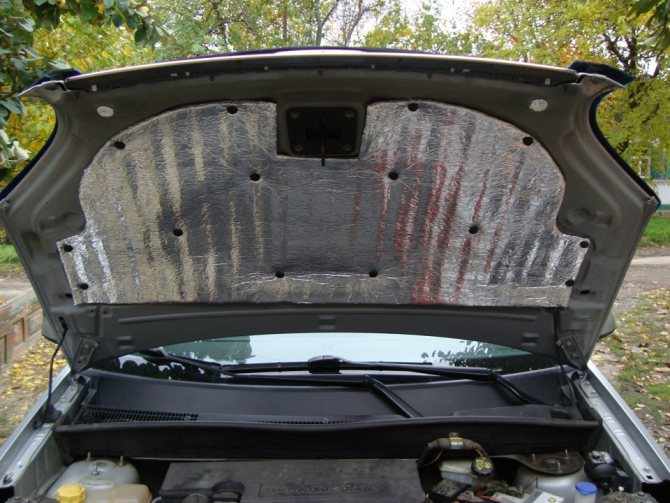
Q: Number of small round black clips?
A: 14